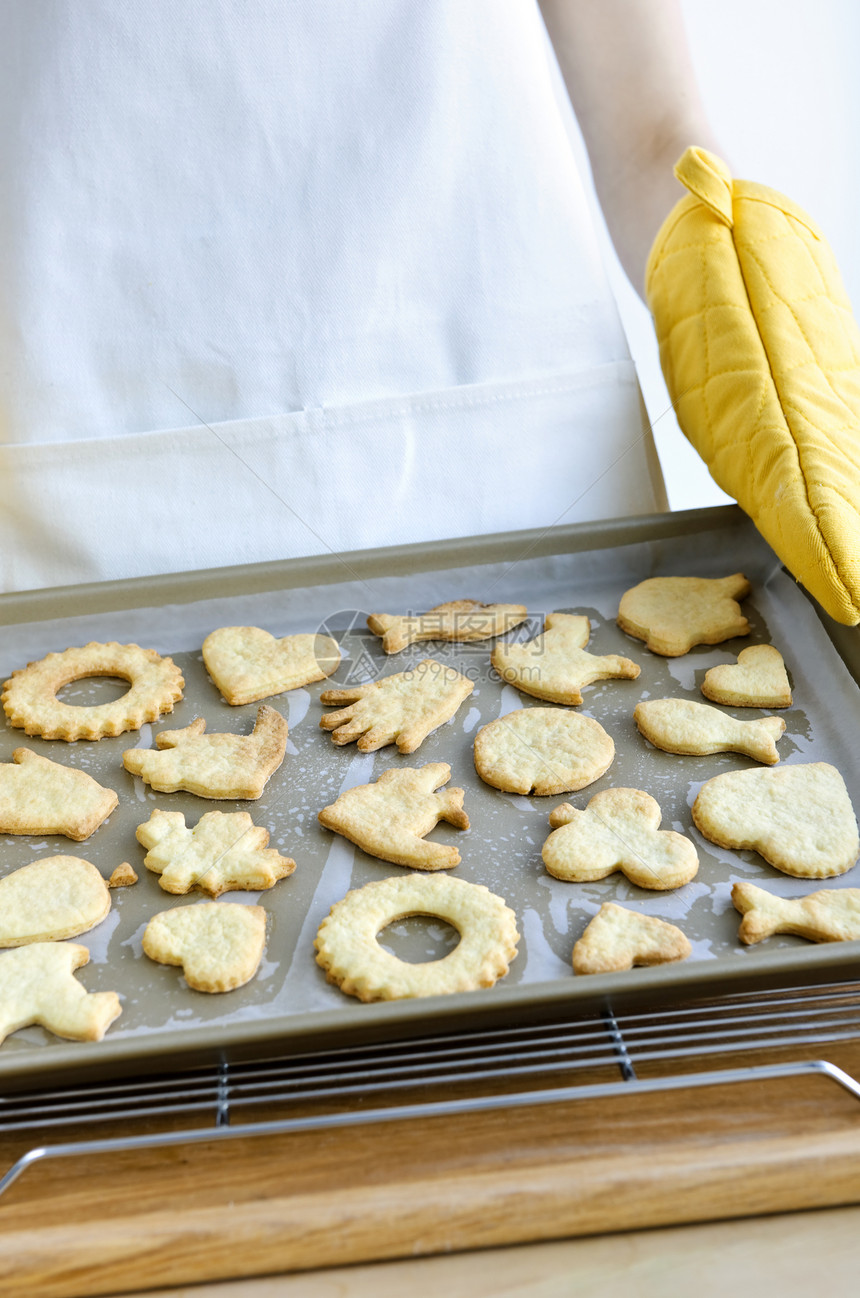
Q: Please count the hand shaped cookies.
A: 1